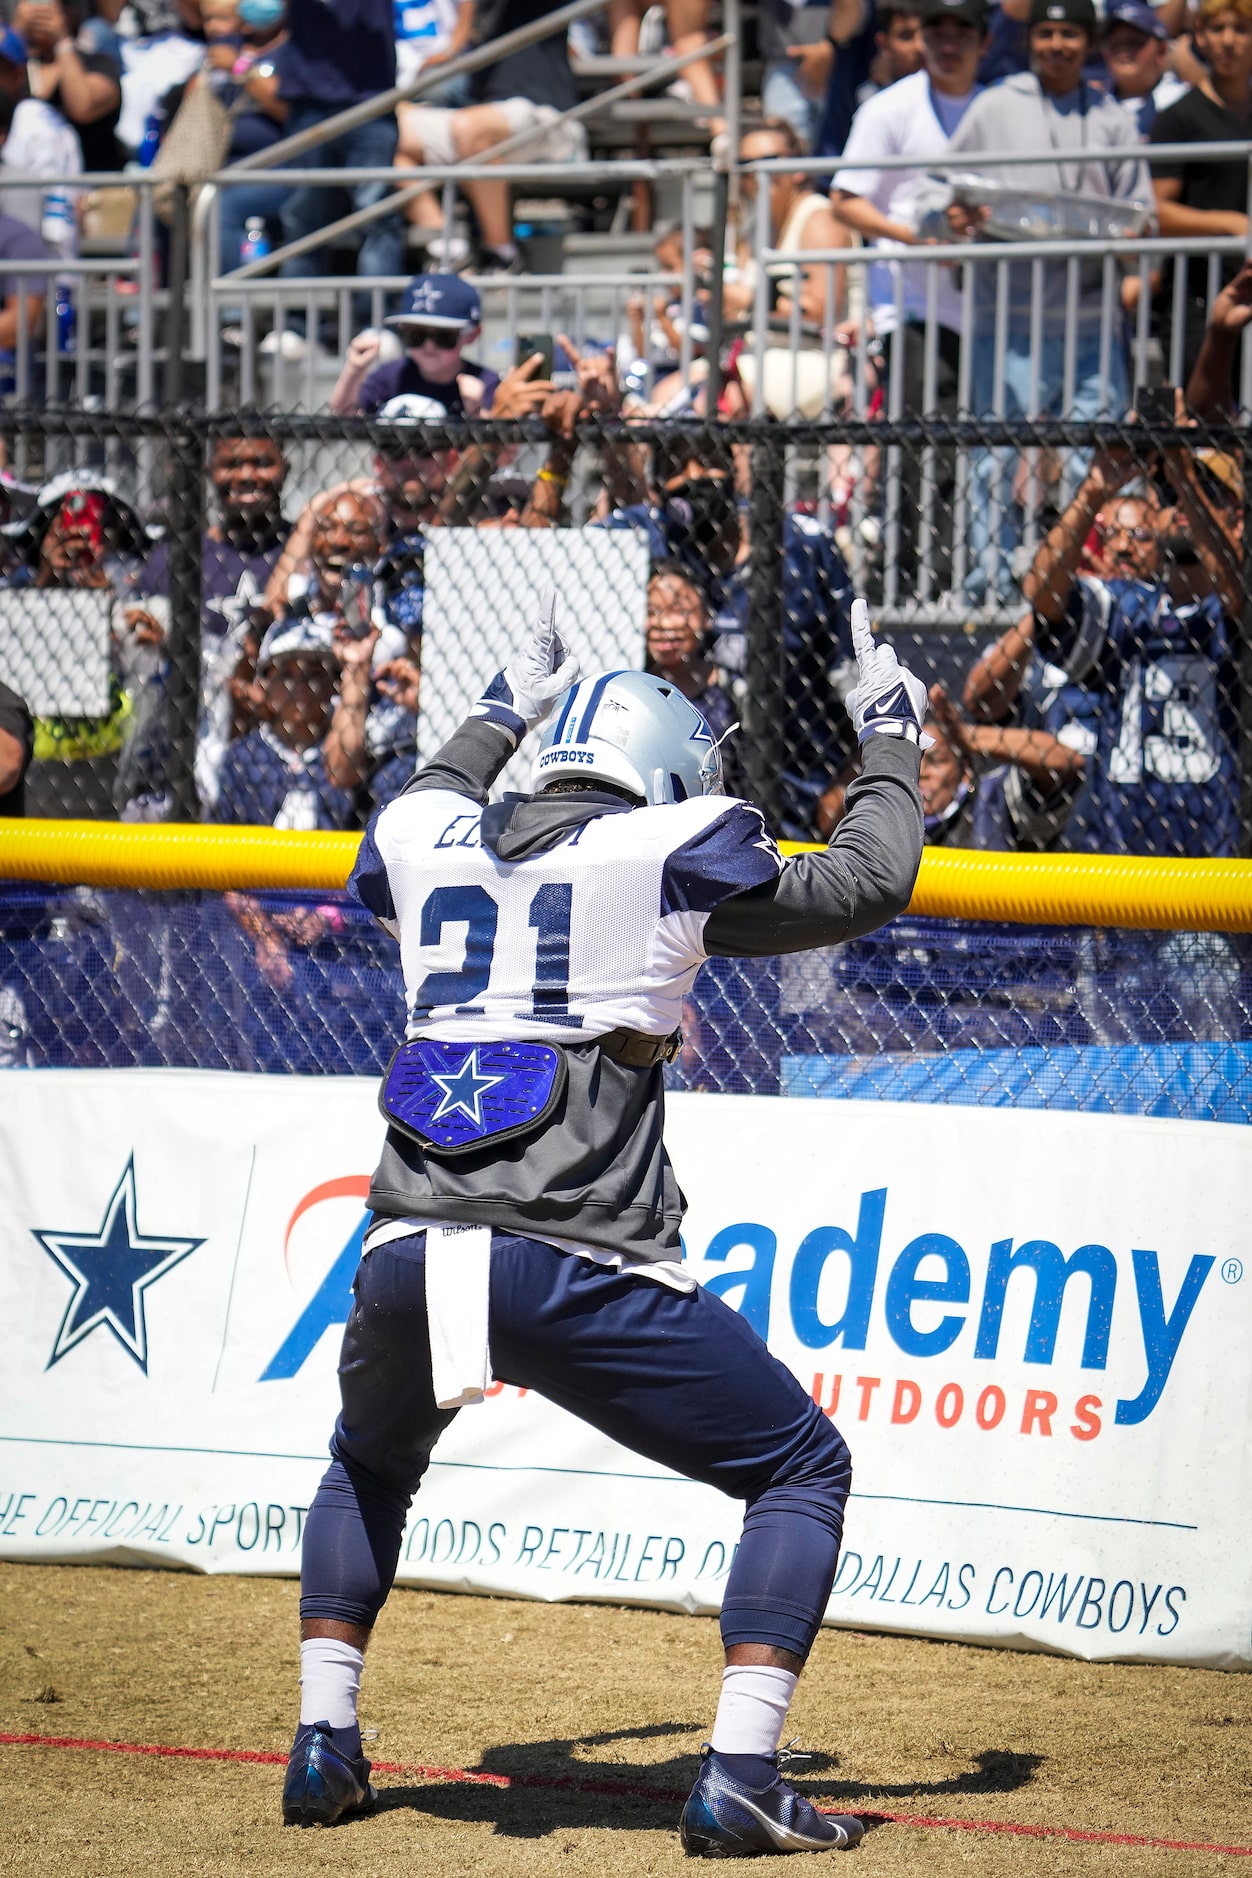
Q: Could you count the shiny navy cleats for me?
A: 2